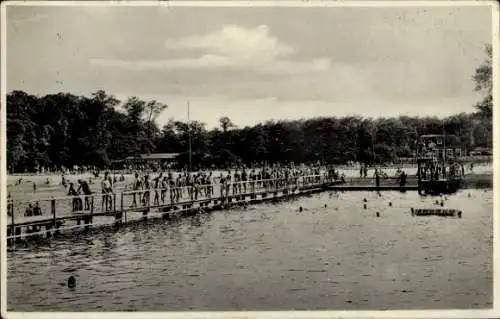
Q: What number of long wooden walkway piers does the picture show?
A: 1